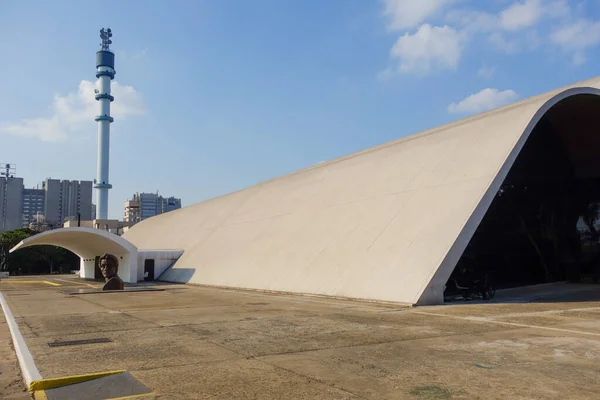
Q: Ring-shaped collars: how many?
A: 4